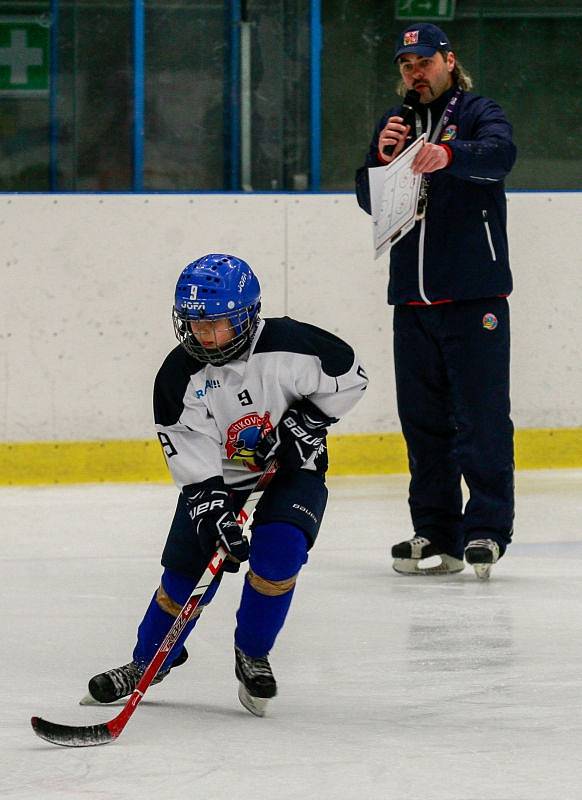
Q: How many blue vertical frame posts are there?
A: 4